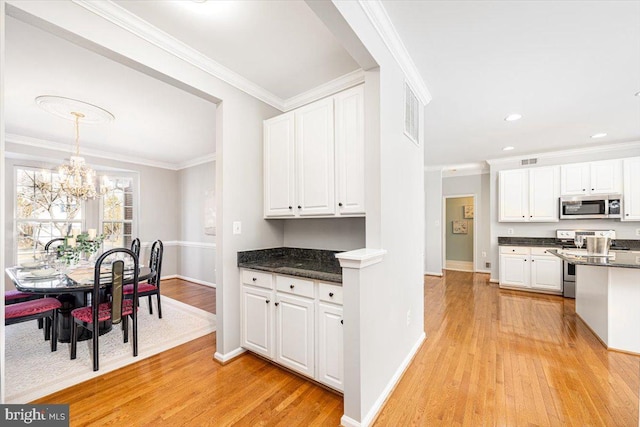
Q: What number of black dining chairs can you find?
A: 6